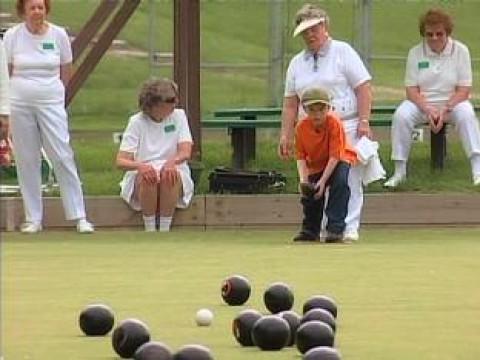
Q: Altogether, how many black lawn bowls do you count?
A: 13